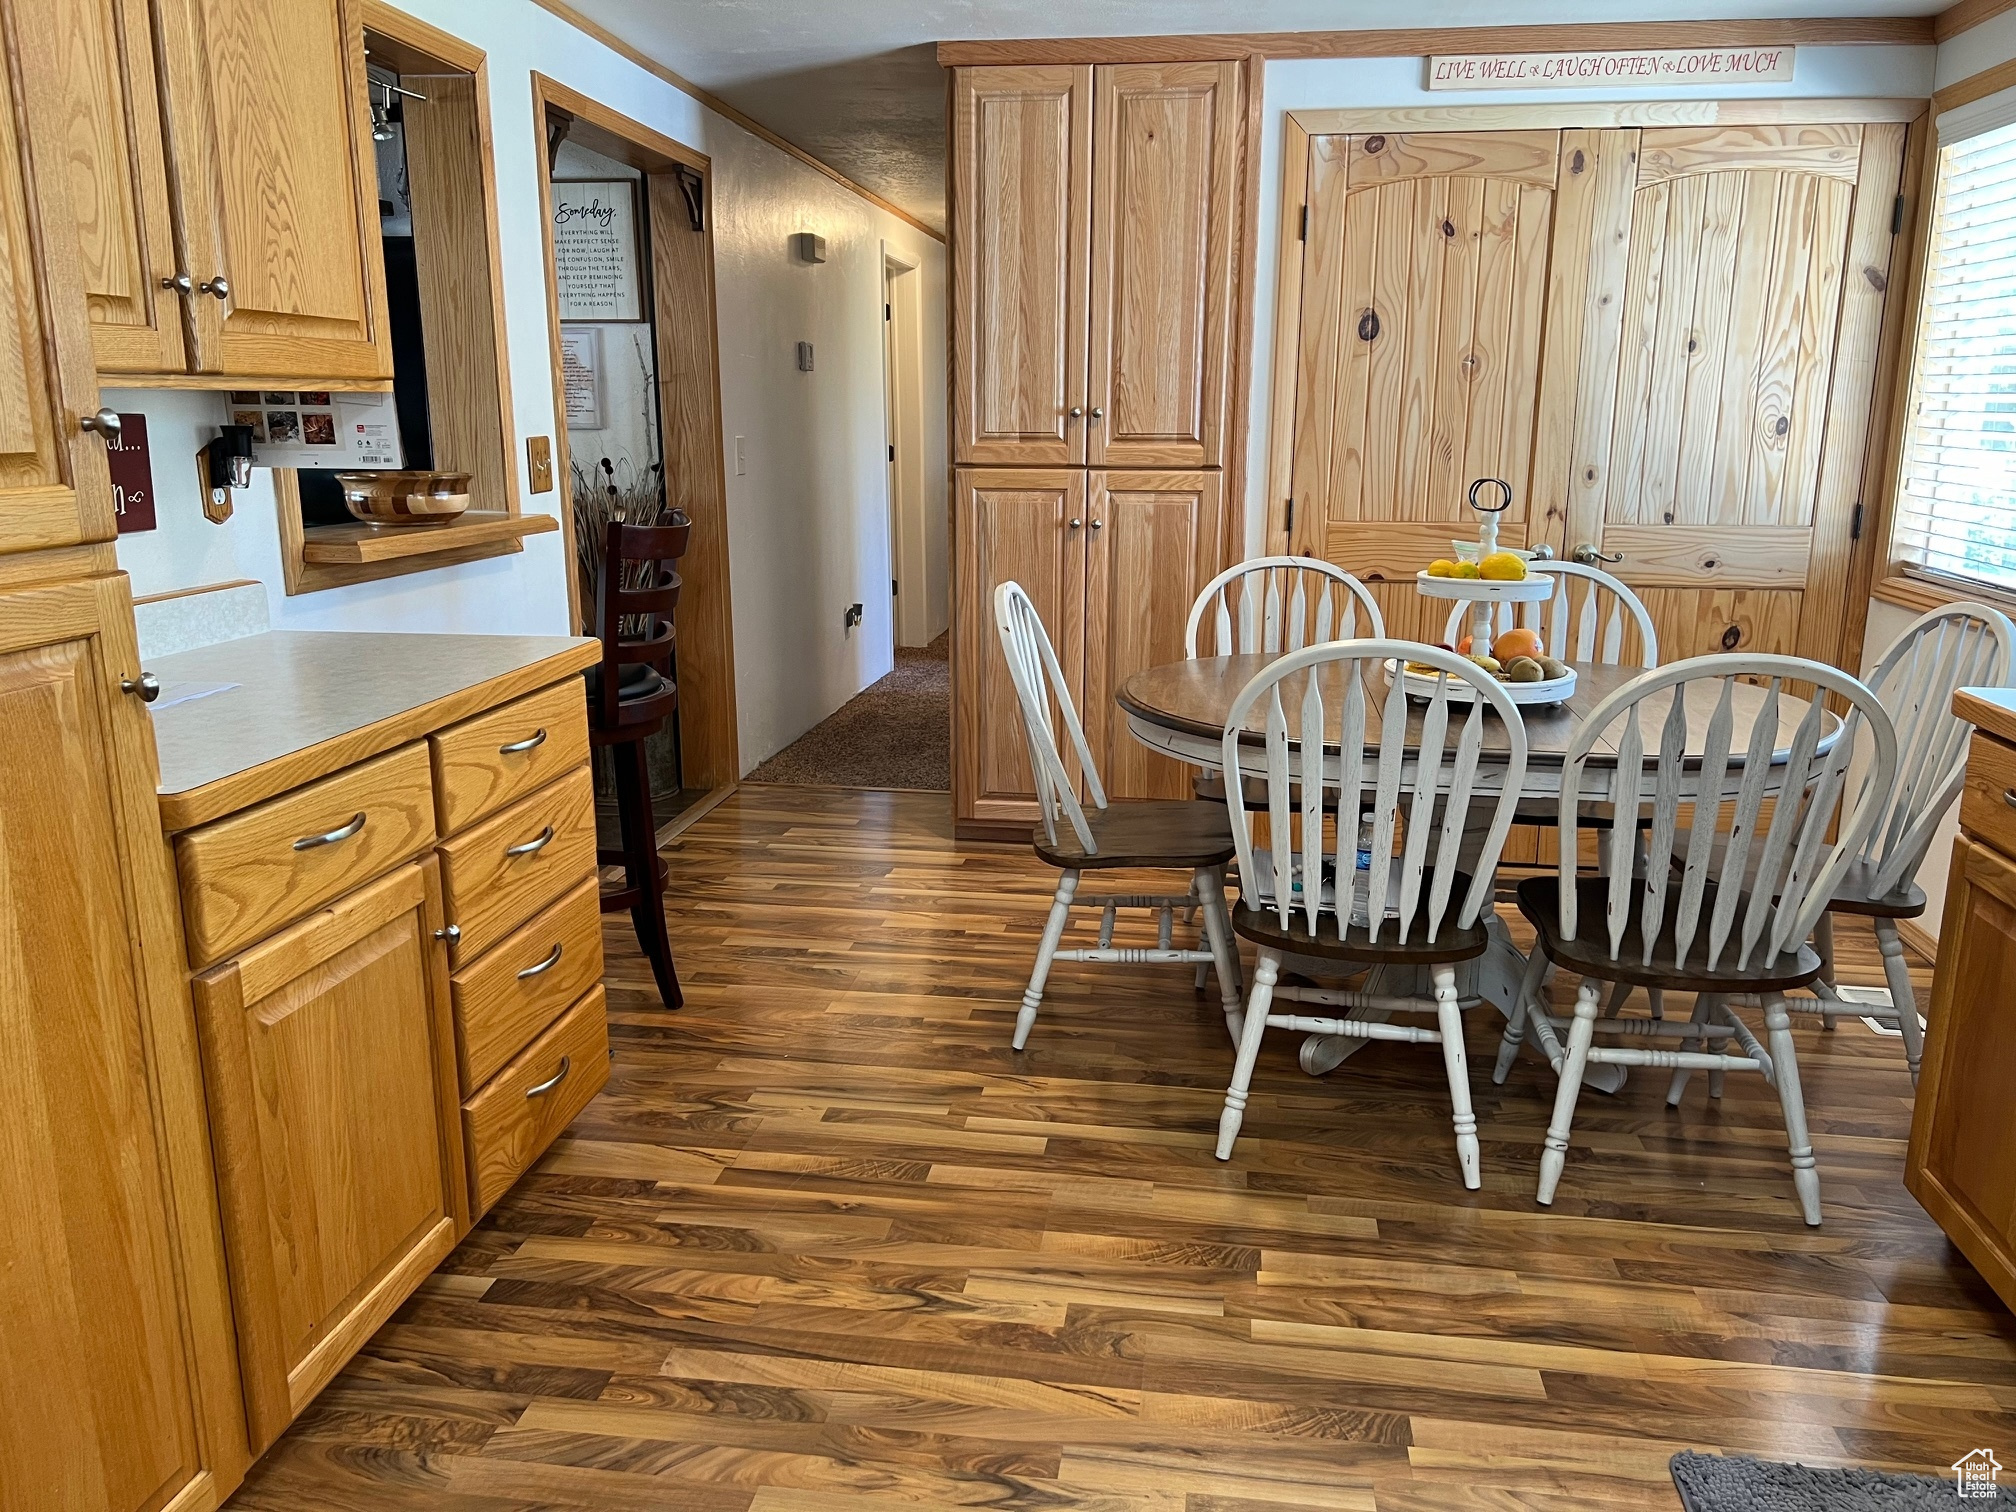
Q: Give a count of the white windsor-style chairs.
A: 6